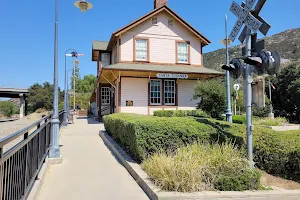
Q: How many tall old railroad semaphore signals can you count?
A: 1